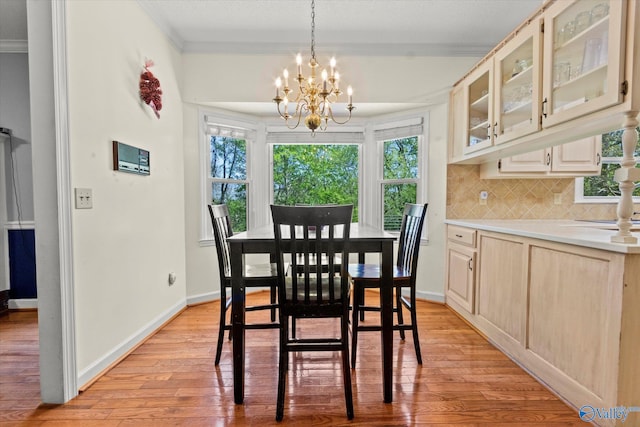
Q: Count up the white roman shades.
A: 3